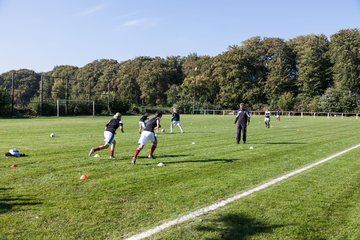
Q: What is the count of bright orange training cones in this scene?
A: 2